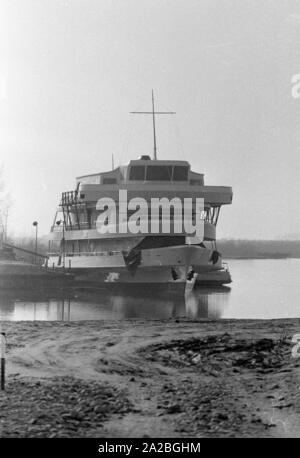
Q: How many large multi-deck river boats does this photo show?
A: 1